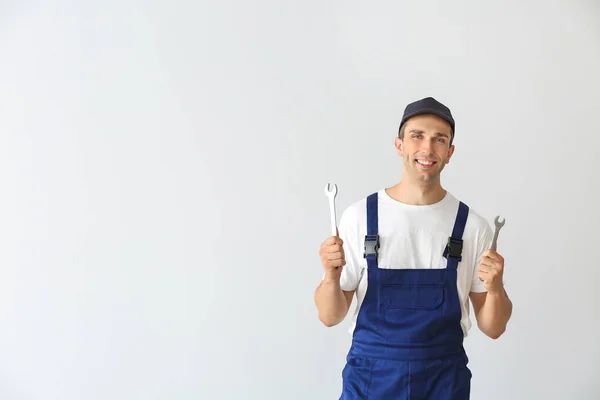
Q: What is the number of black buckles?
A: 2